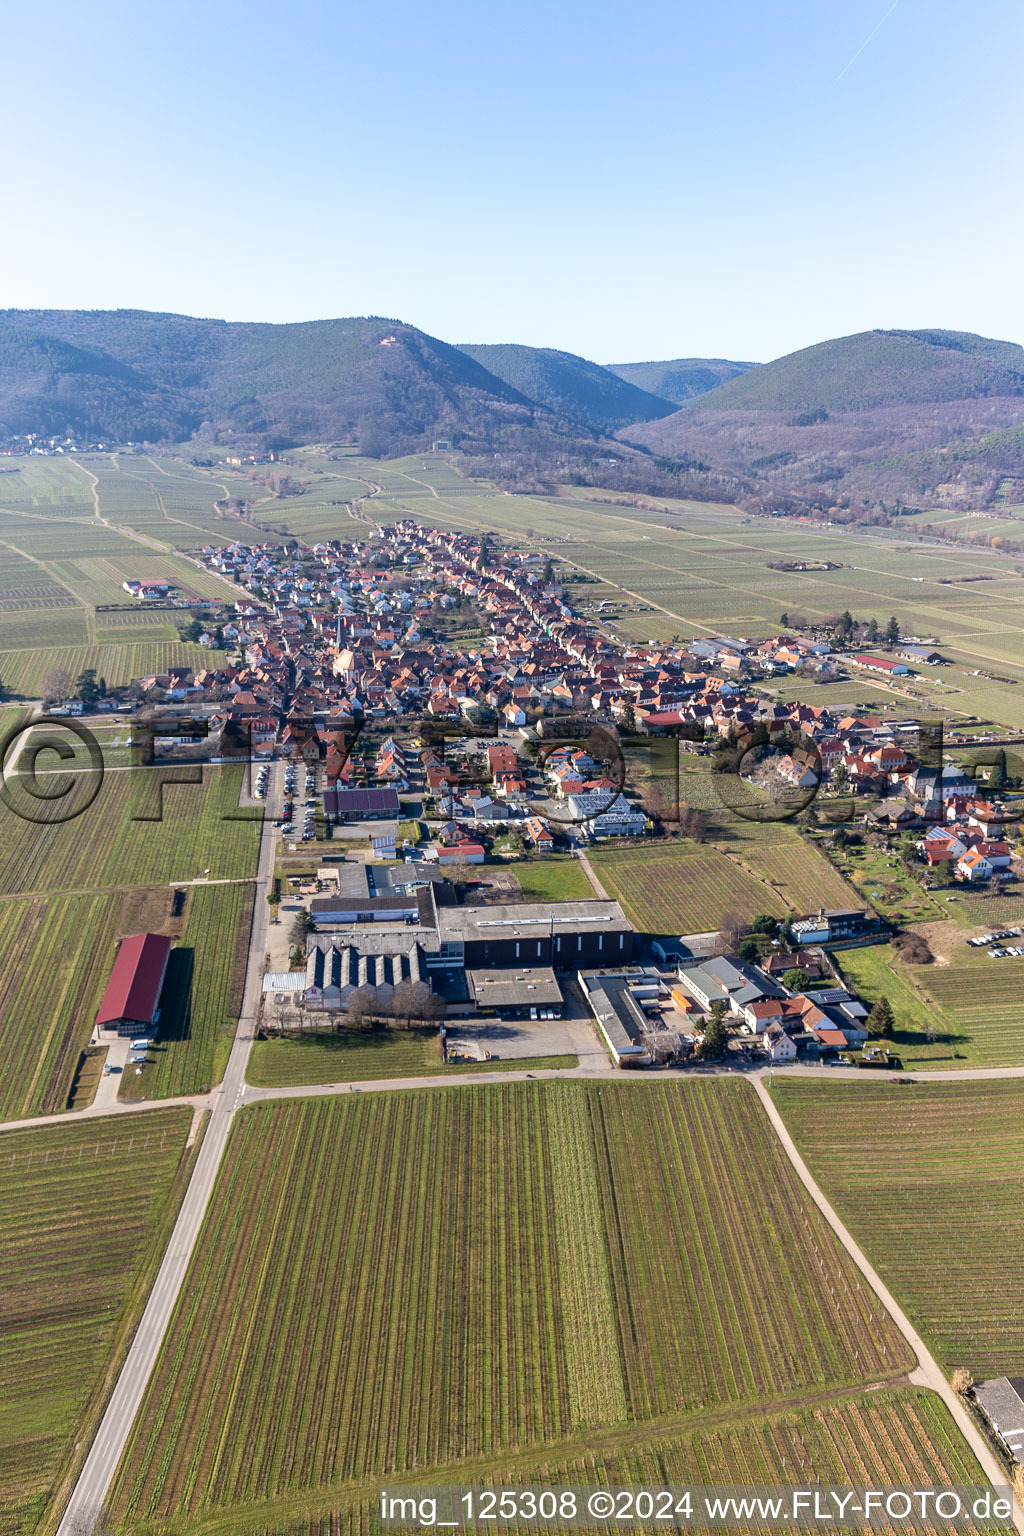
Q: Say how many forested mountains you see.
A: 4